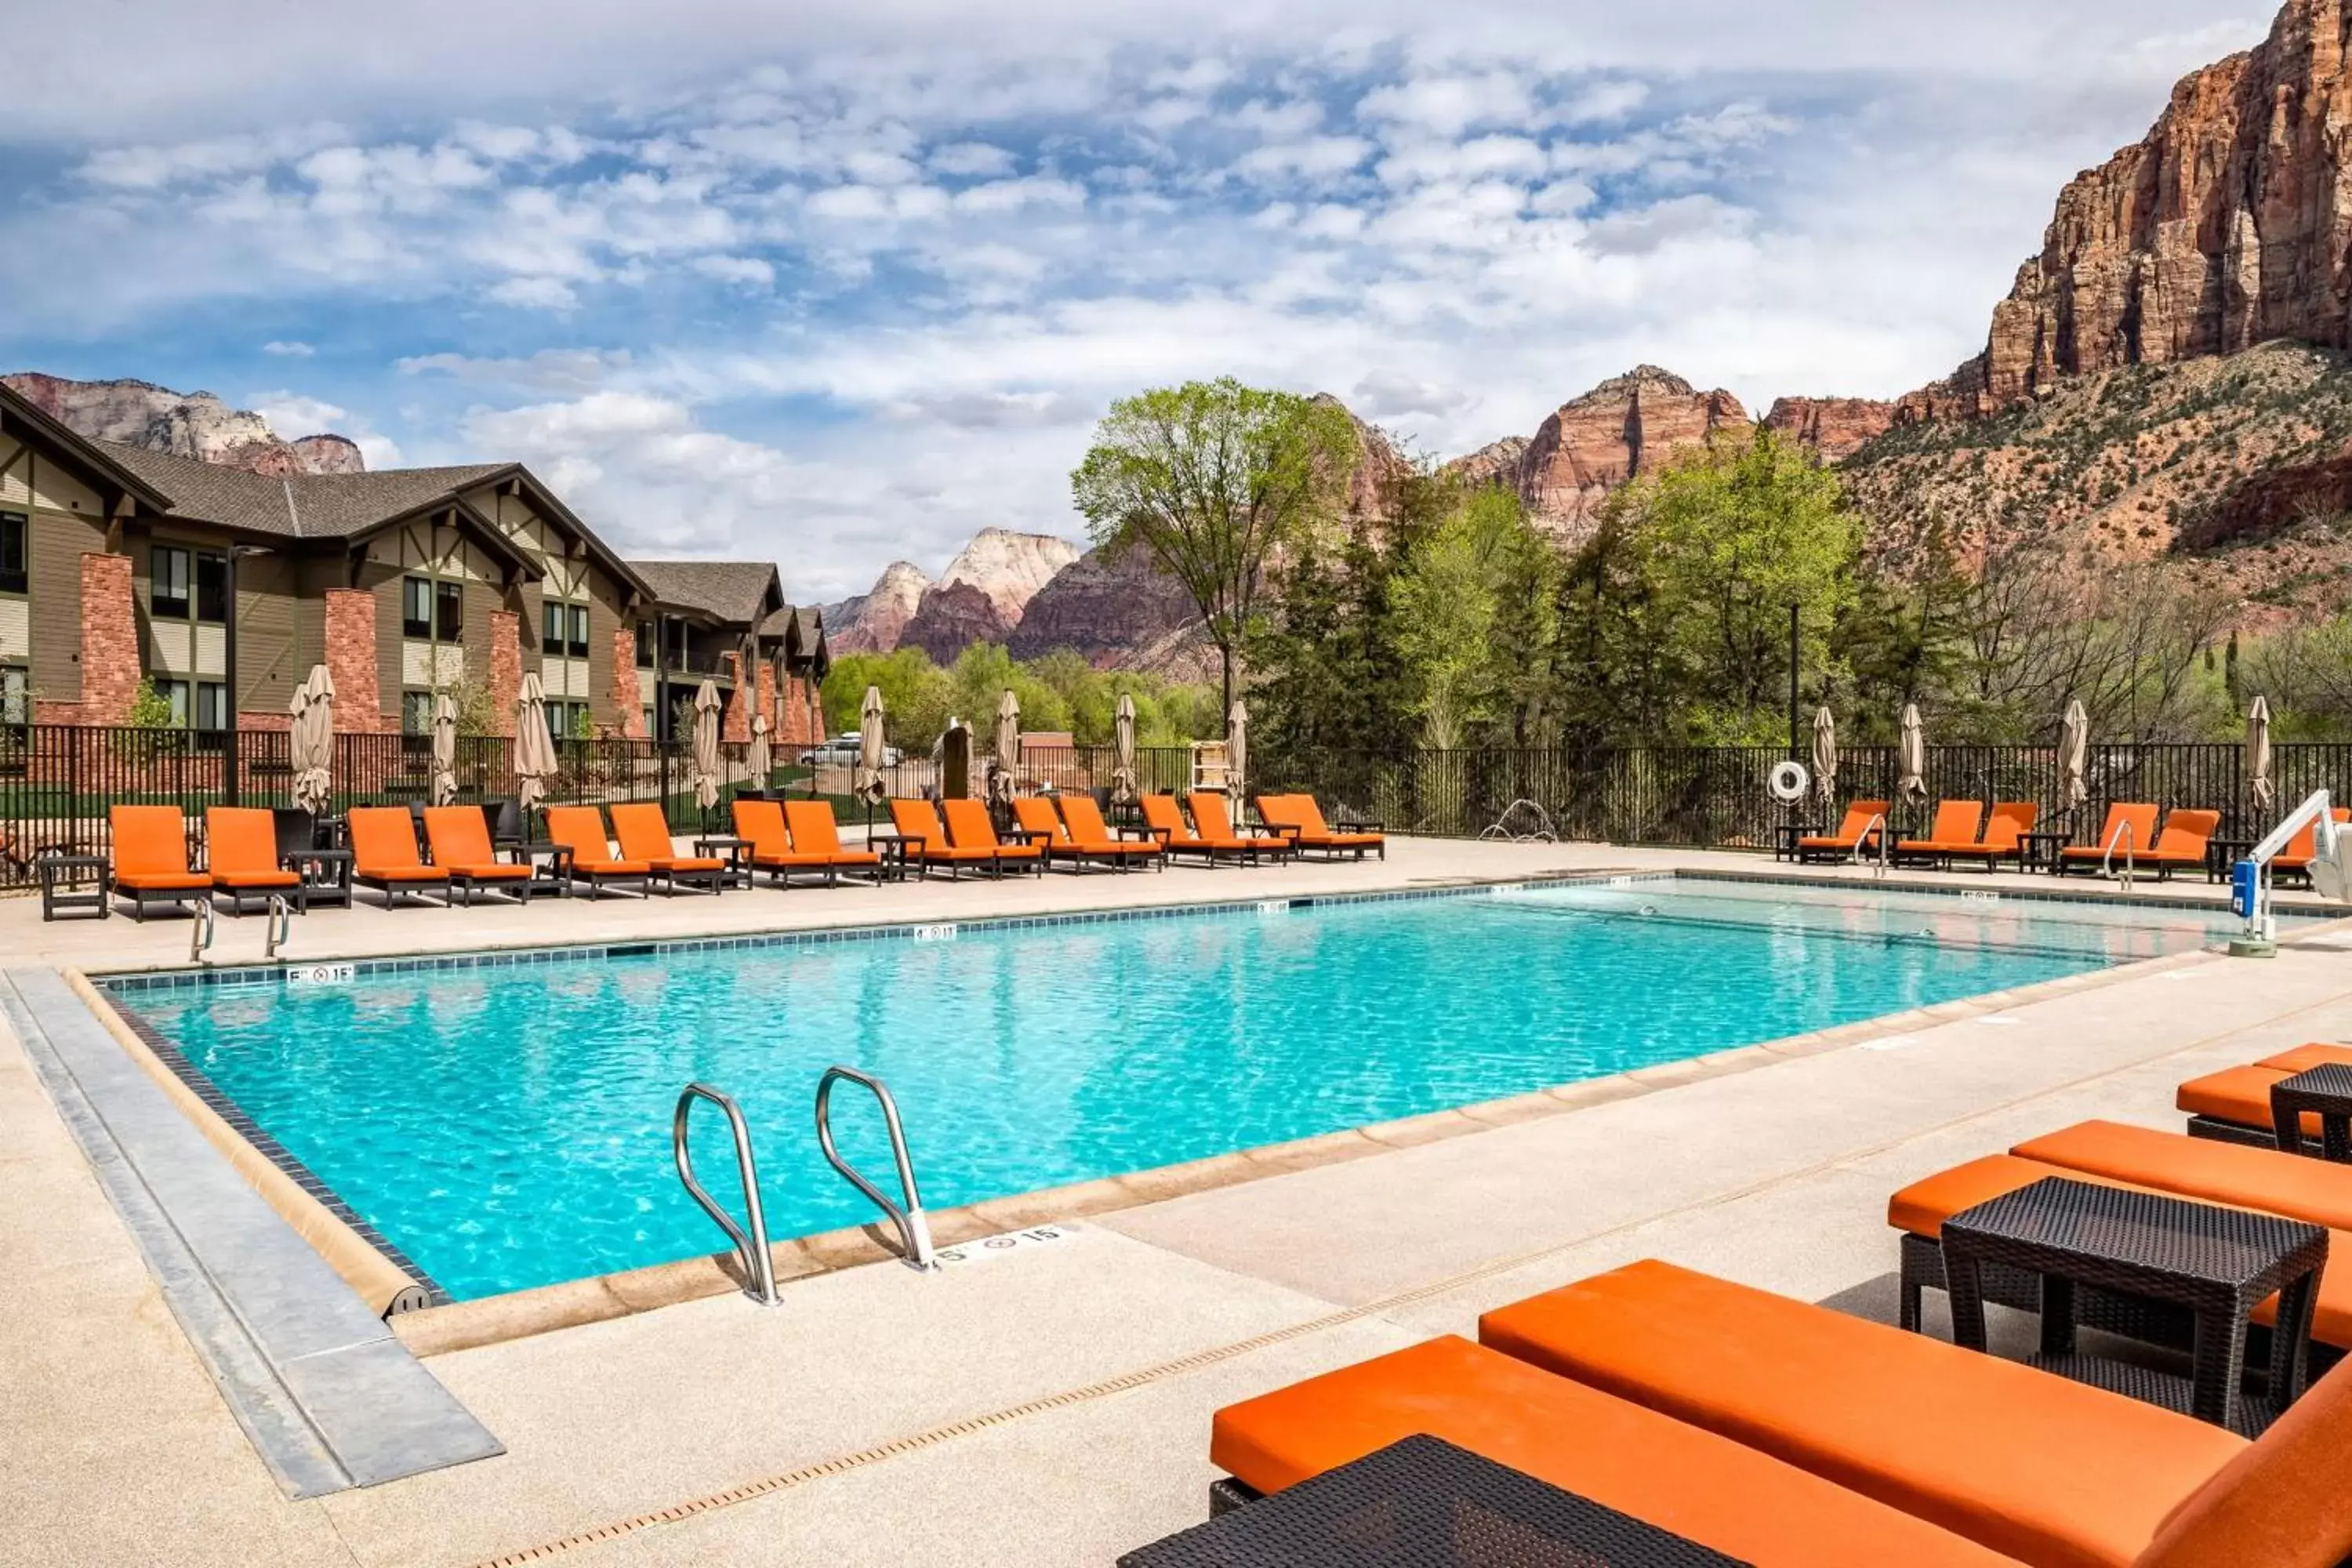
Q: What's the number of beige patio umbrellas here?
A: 14